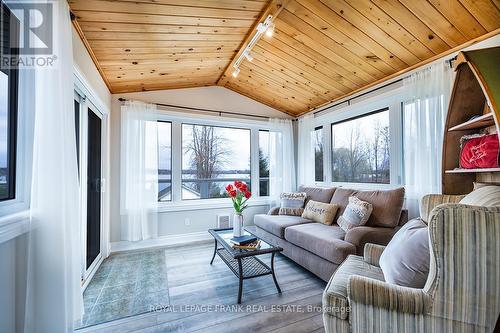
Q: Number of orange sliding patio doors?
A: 0